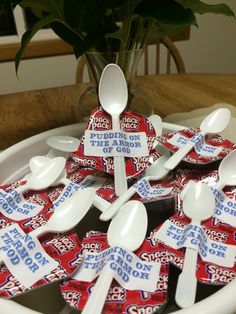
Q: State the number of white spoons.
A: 11